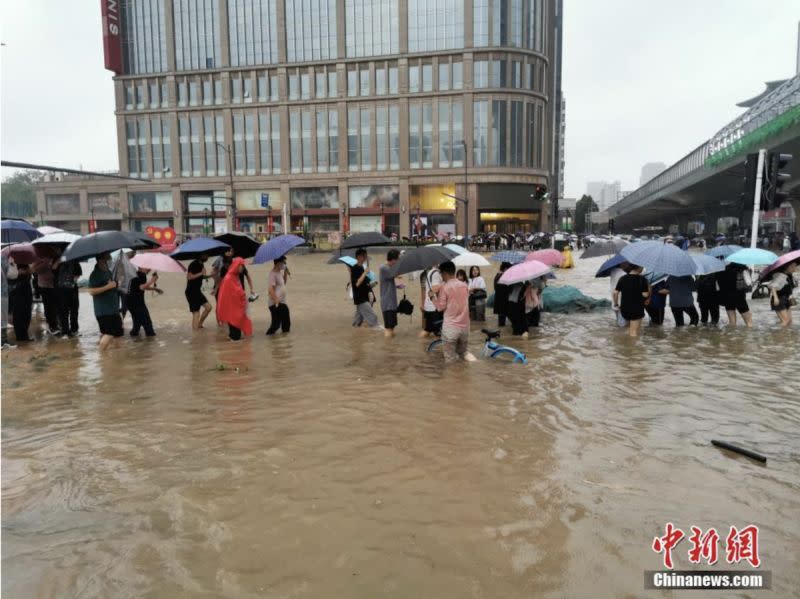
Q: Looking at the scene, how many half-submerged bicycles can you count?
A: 1